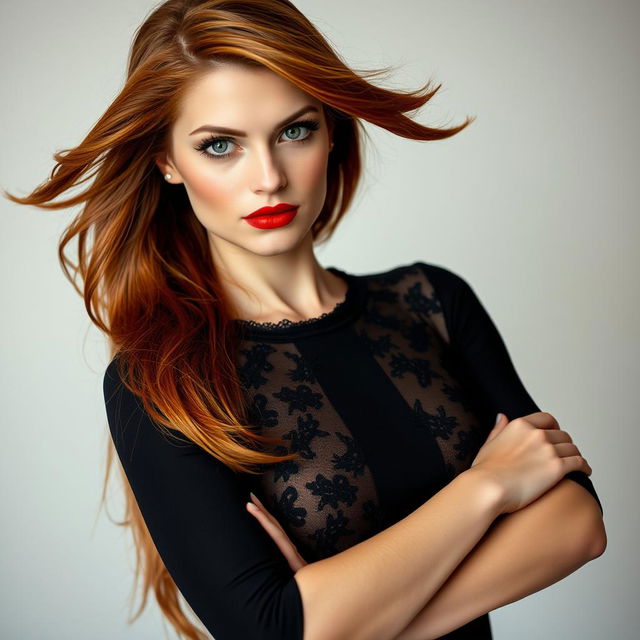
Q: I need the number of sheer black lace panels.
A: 2